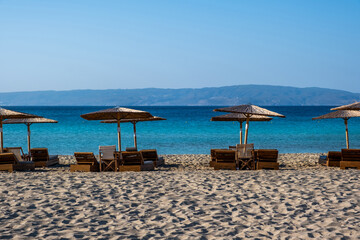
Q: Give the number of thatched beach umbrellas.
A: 8